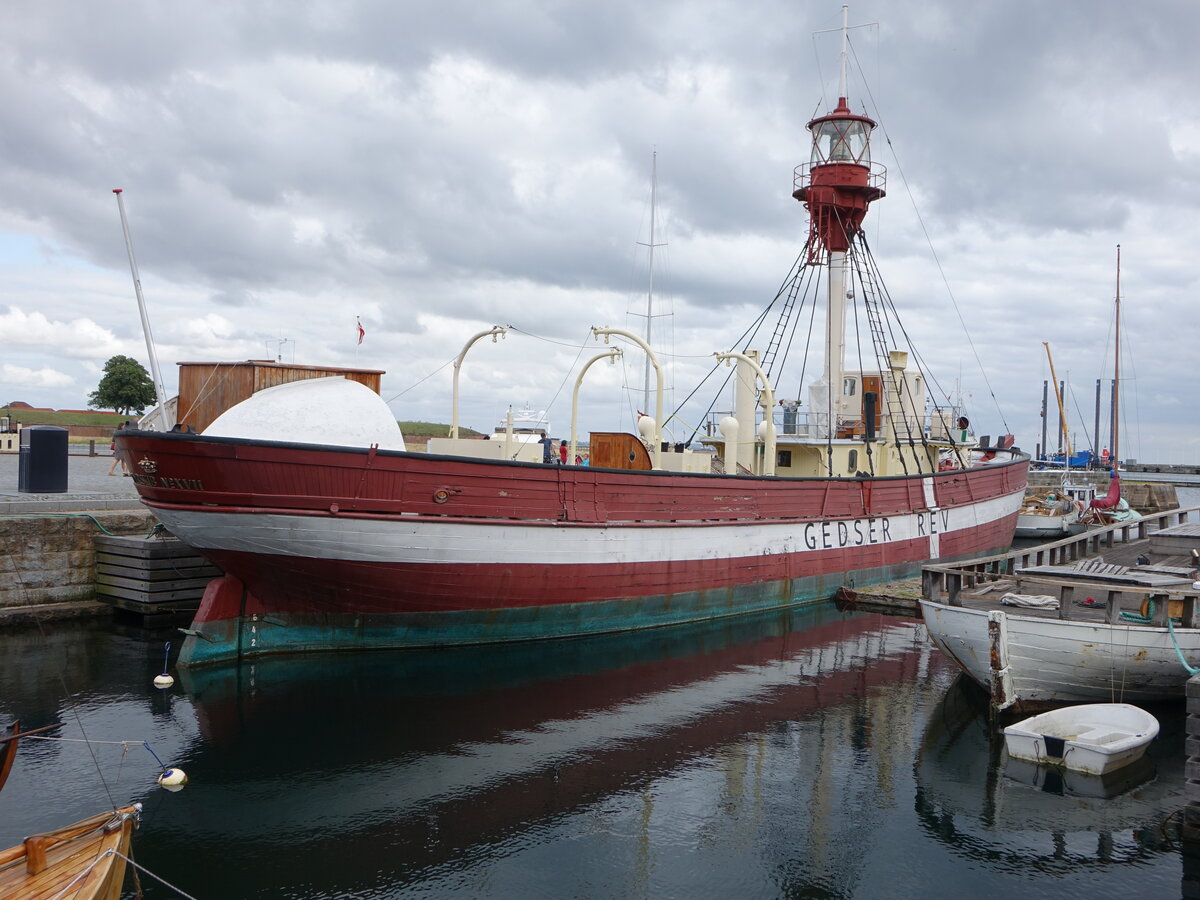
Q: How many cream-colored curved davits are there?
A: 4